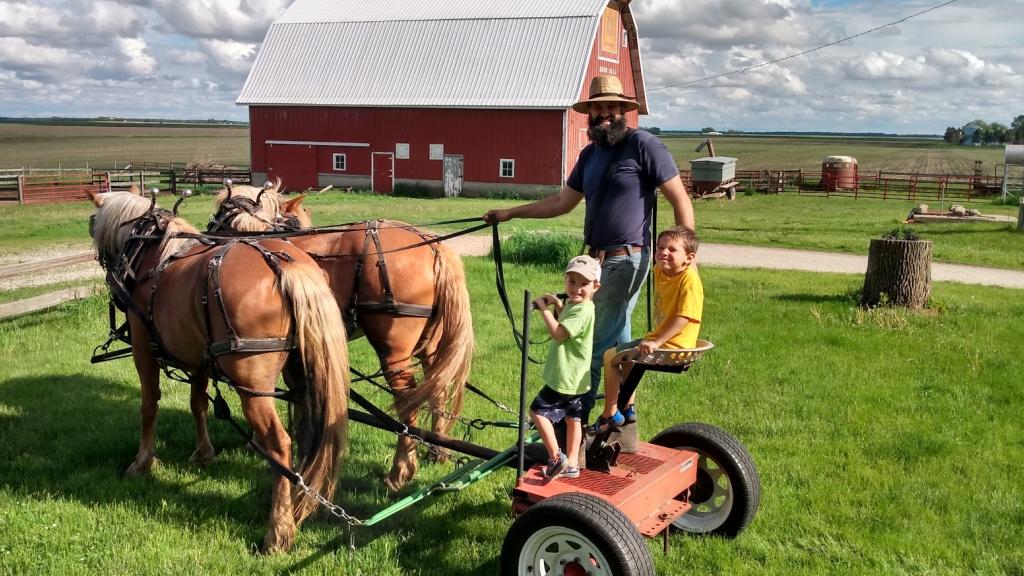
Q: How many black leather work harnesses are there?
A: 2